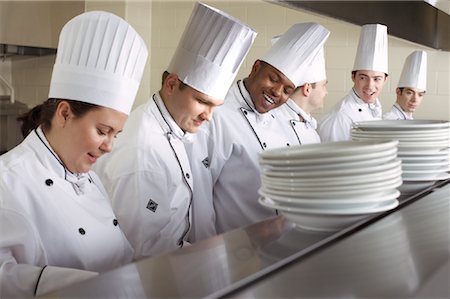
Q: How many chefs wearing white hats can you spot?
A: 6